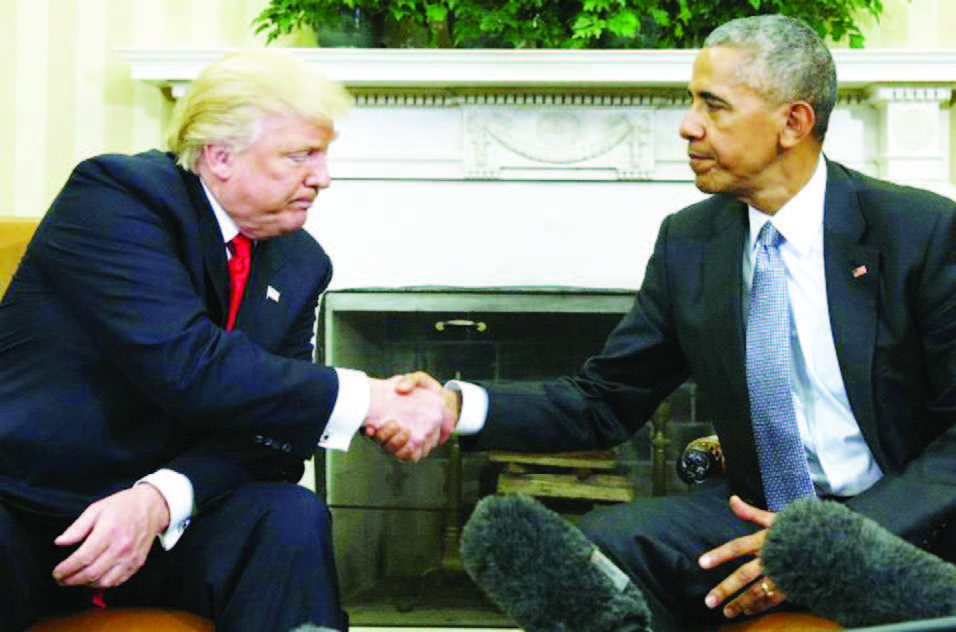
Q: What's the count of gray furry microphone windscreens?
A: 2